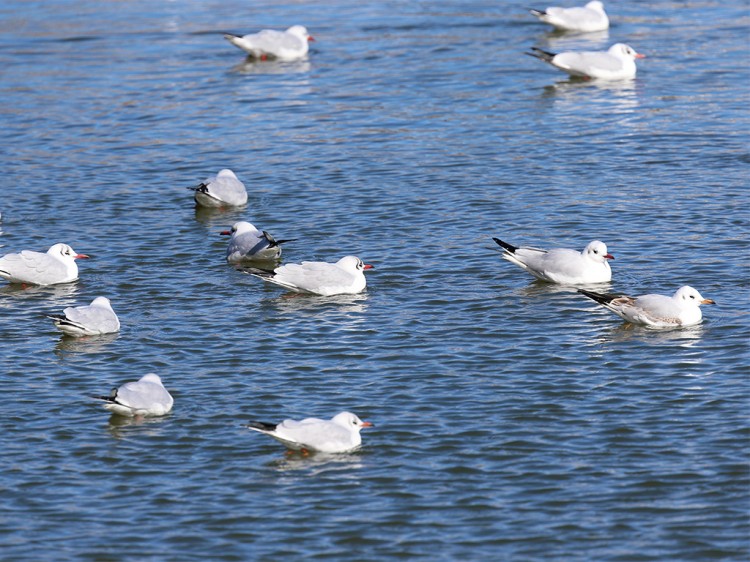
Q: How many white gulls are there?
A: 12